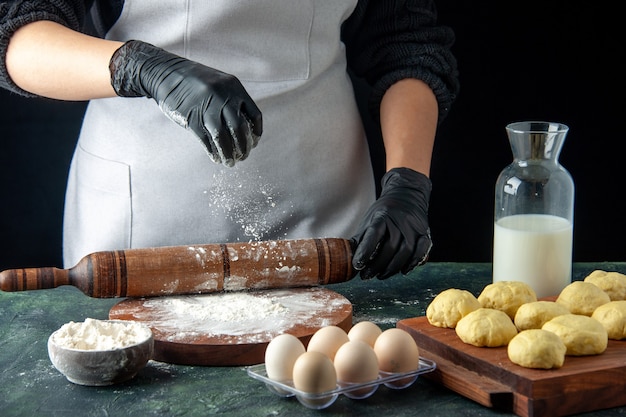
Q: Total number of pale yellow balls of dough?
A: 9